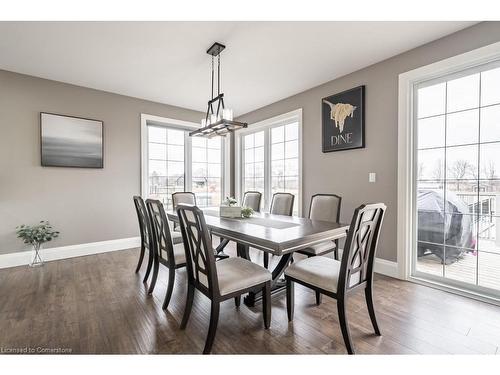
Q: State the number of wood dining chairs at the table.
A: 8